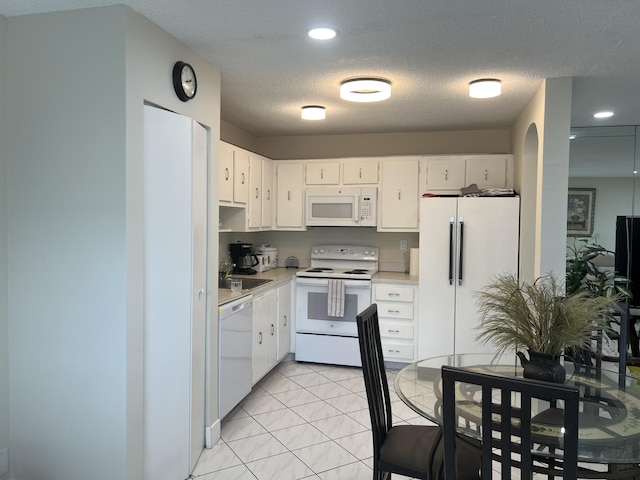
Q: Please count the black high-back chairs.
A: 3